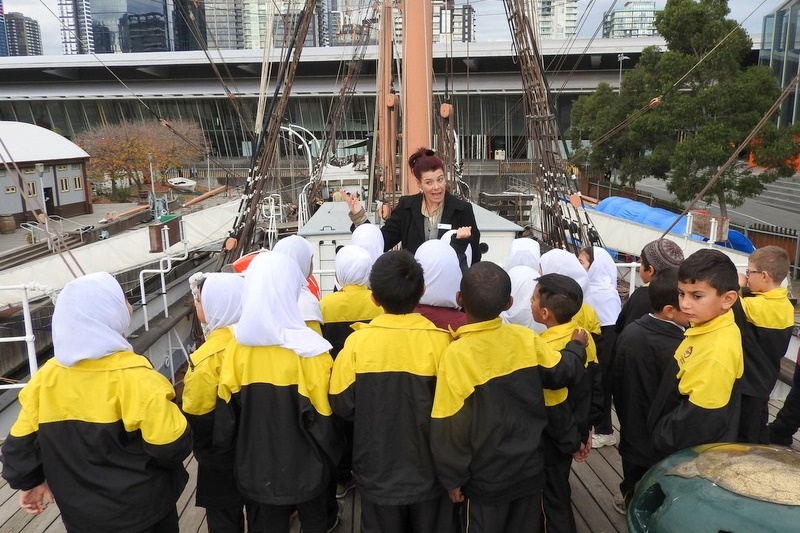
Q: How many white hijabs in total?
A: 12